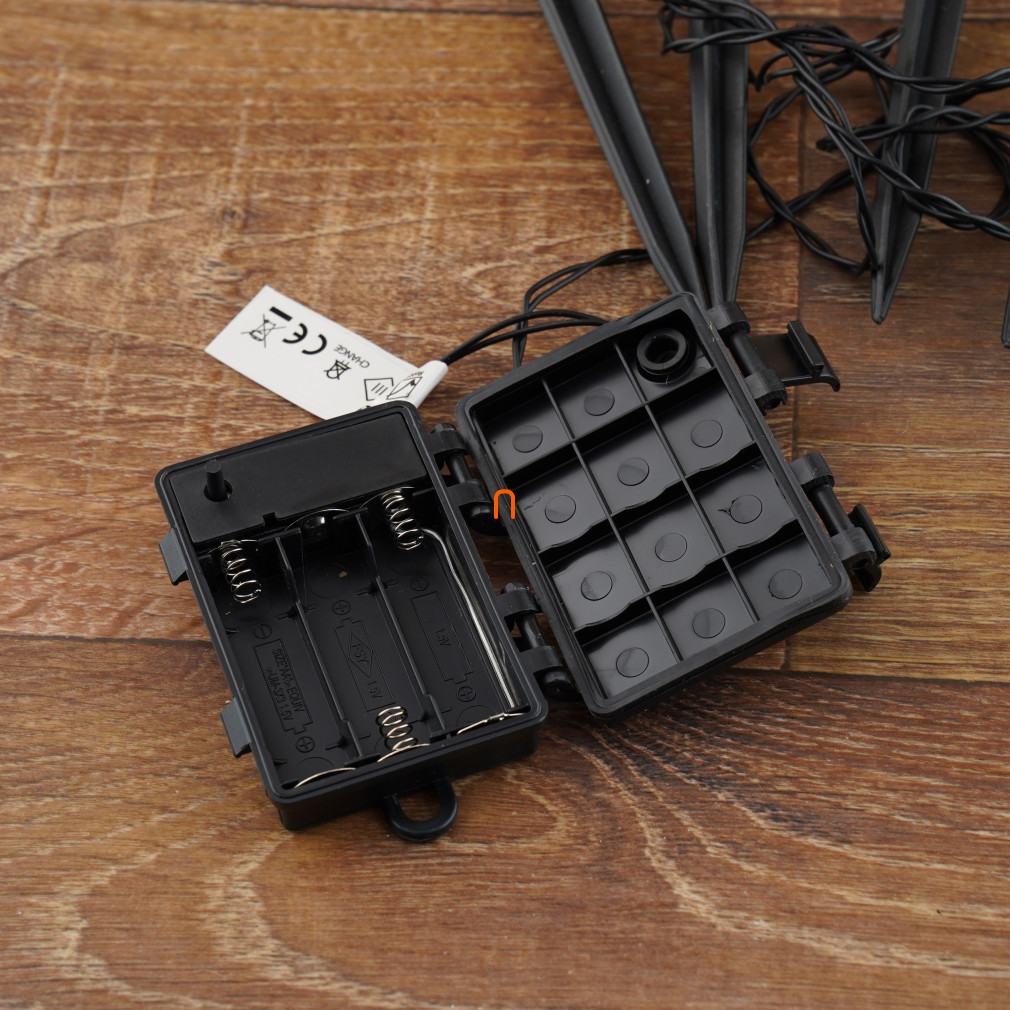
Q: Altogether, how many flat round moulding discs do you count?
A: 11